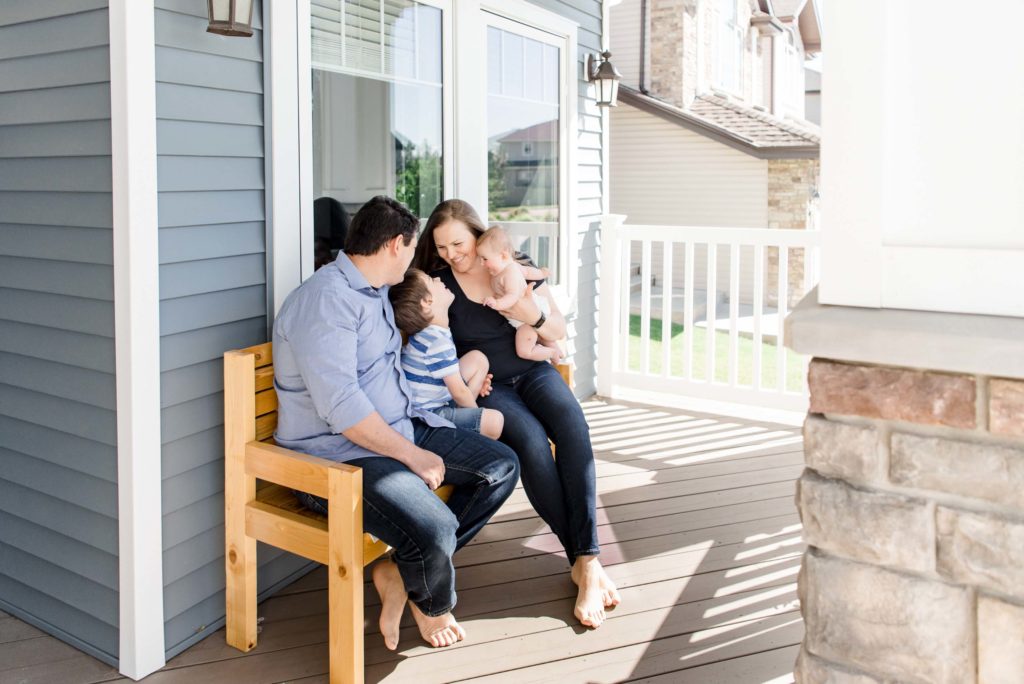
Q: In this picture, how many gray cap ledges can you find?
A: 1